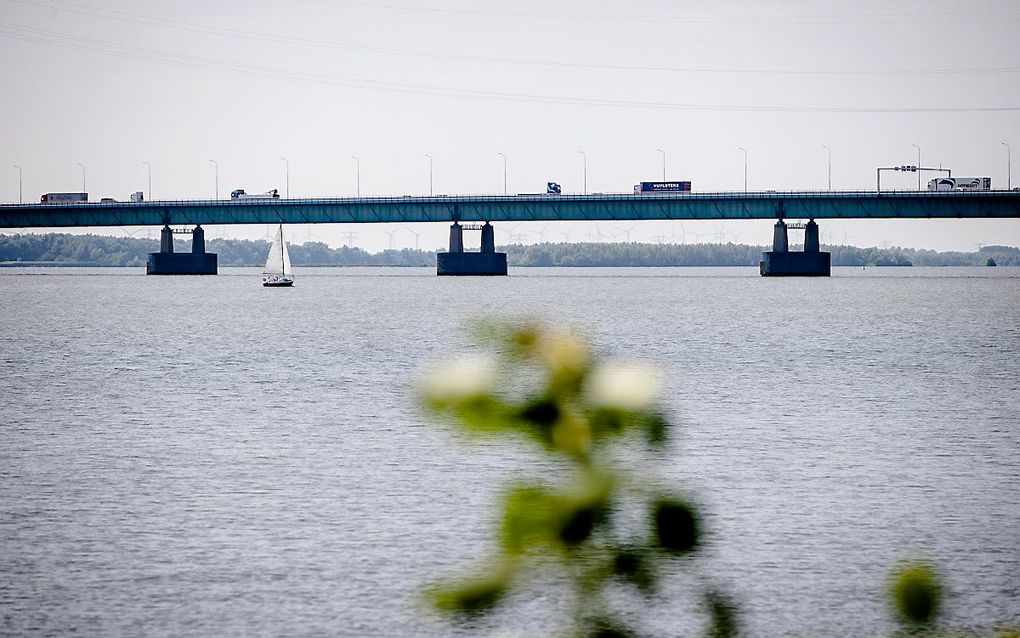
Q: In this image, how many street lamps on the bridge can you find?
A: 14